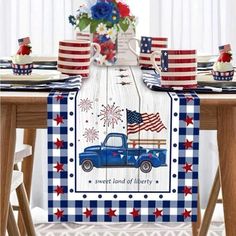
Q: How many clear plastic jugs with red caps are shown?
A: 0